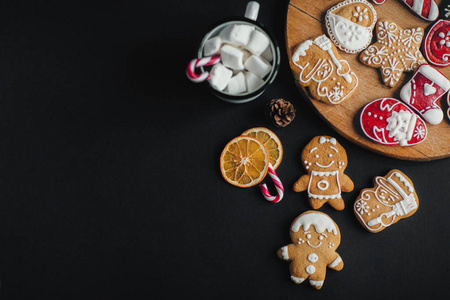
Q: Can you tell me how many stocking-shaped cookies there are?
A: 1